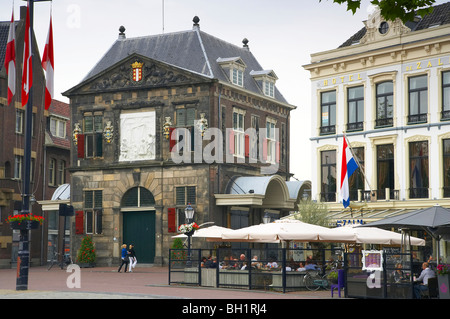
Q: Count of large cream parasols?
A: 3